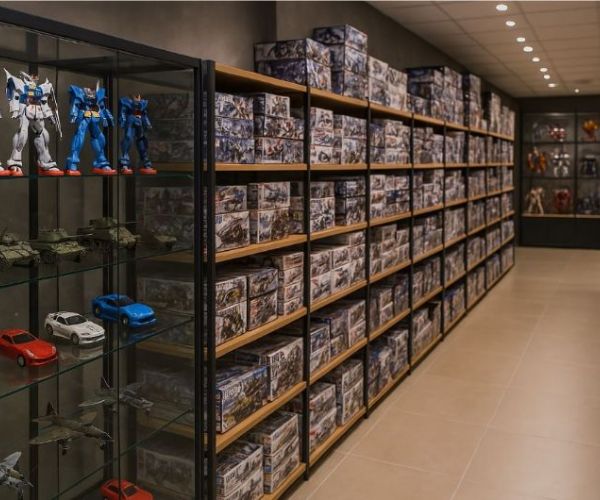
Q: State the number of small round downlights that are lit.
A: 9